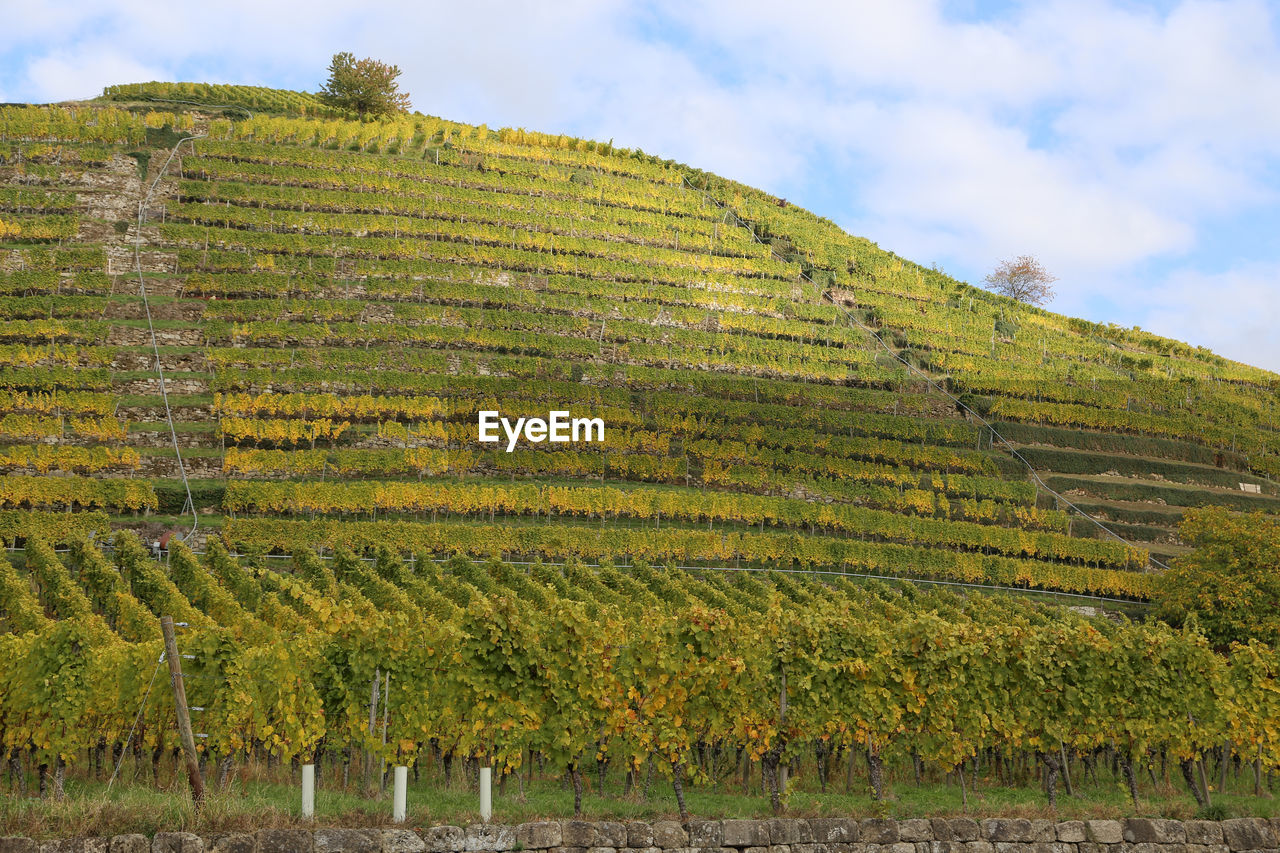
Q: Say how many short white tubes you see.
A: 3